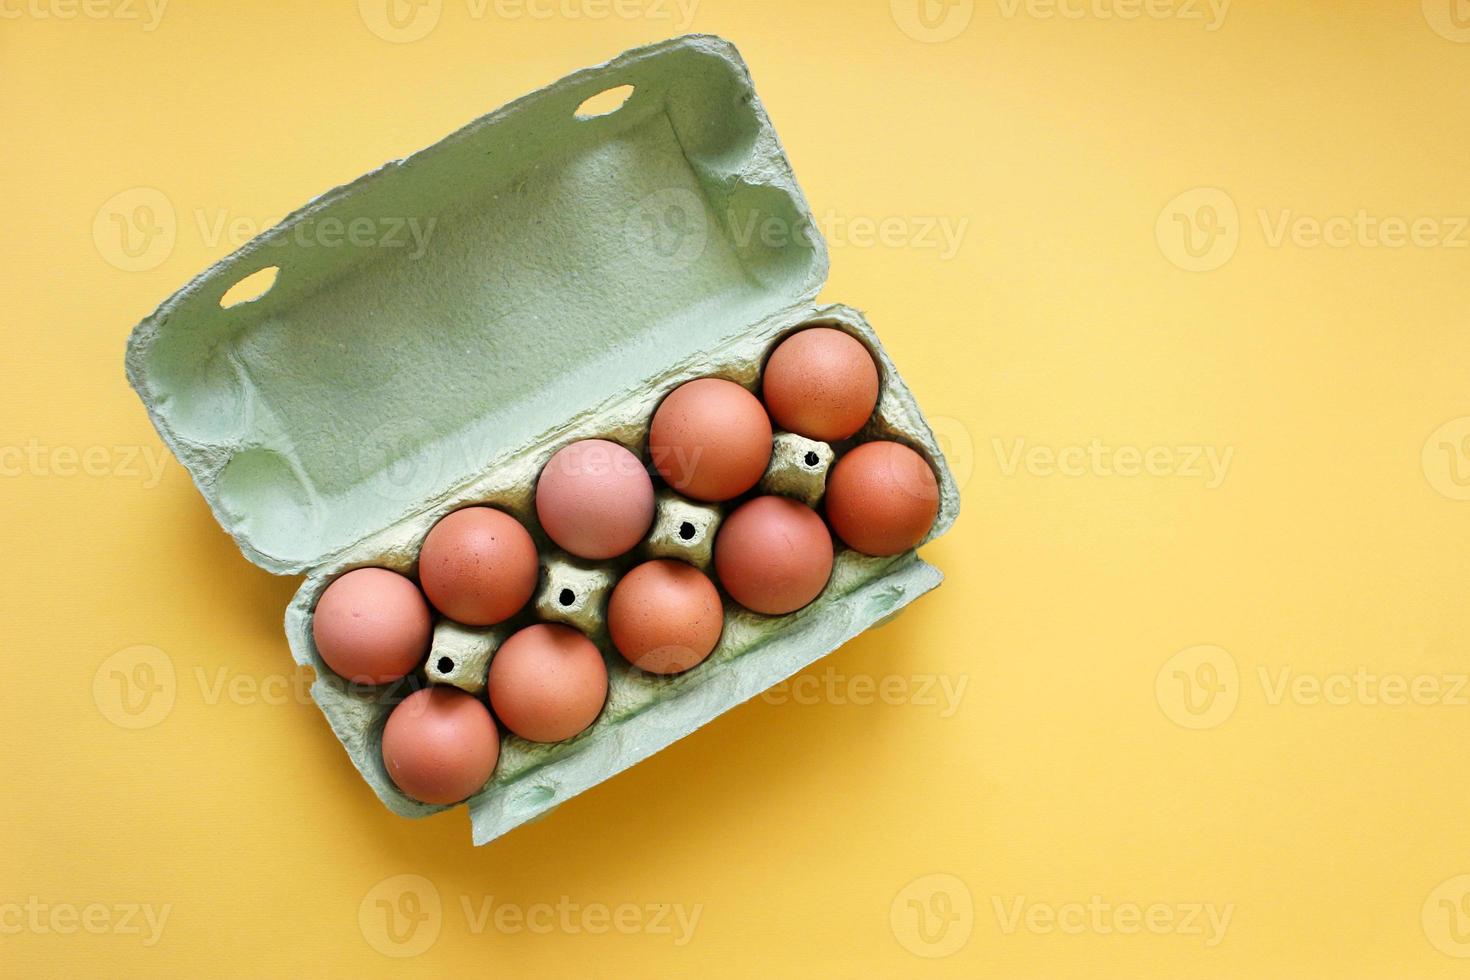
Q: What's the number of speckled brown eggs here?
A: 10